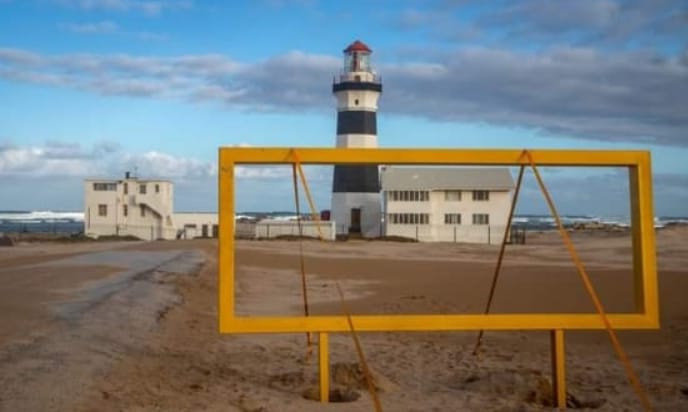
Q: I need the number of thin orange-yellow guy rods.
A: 4